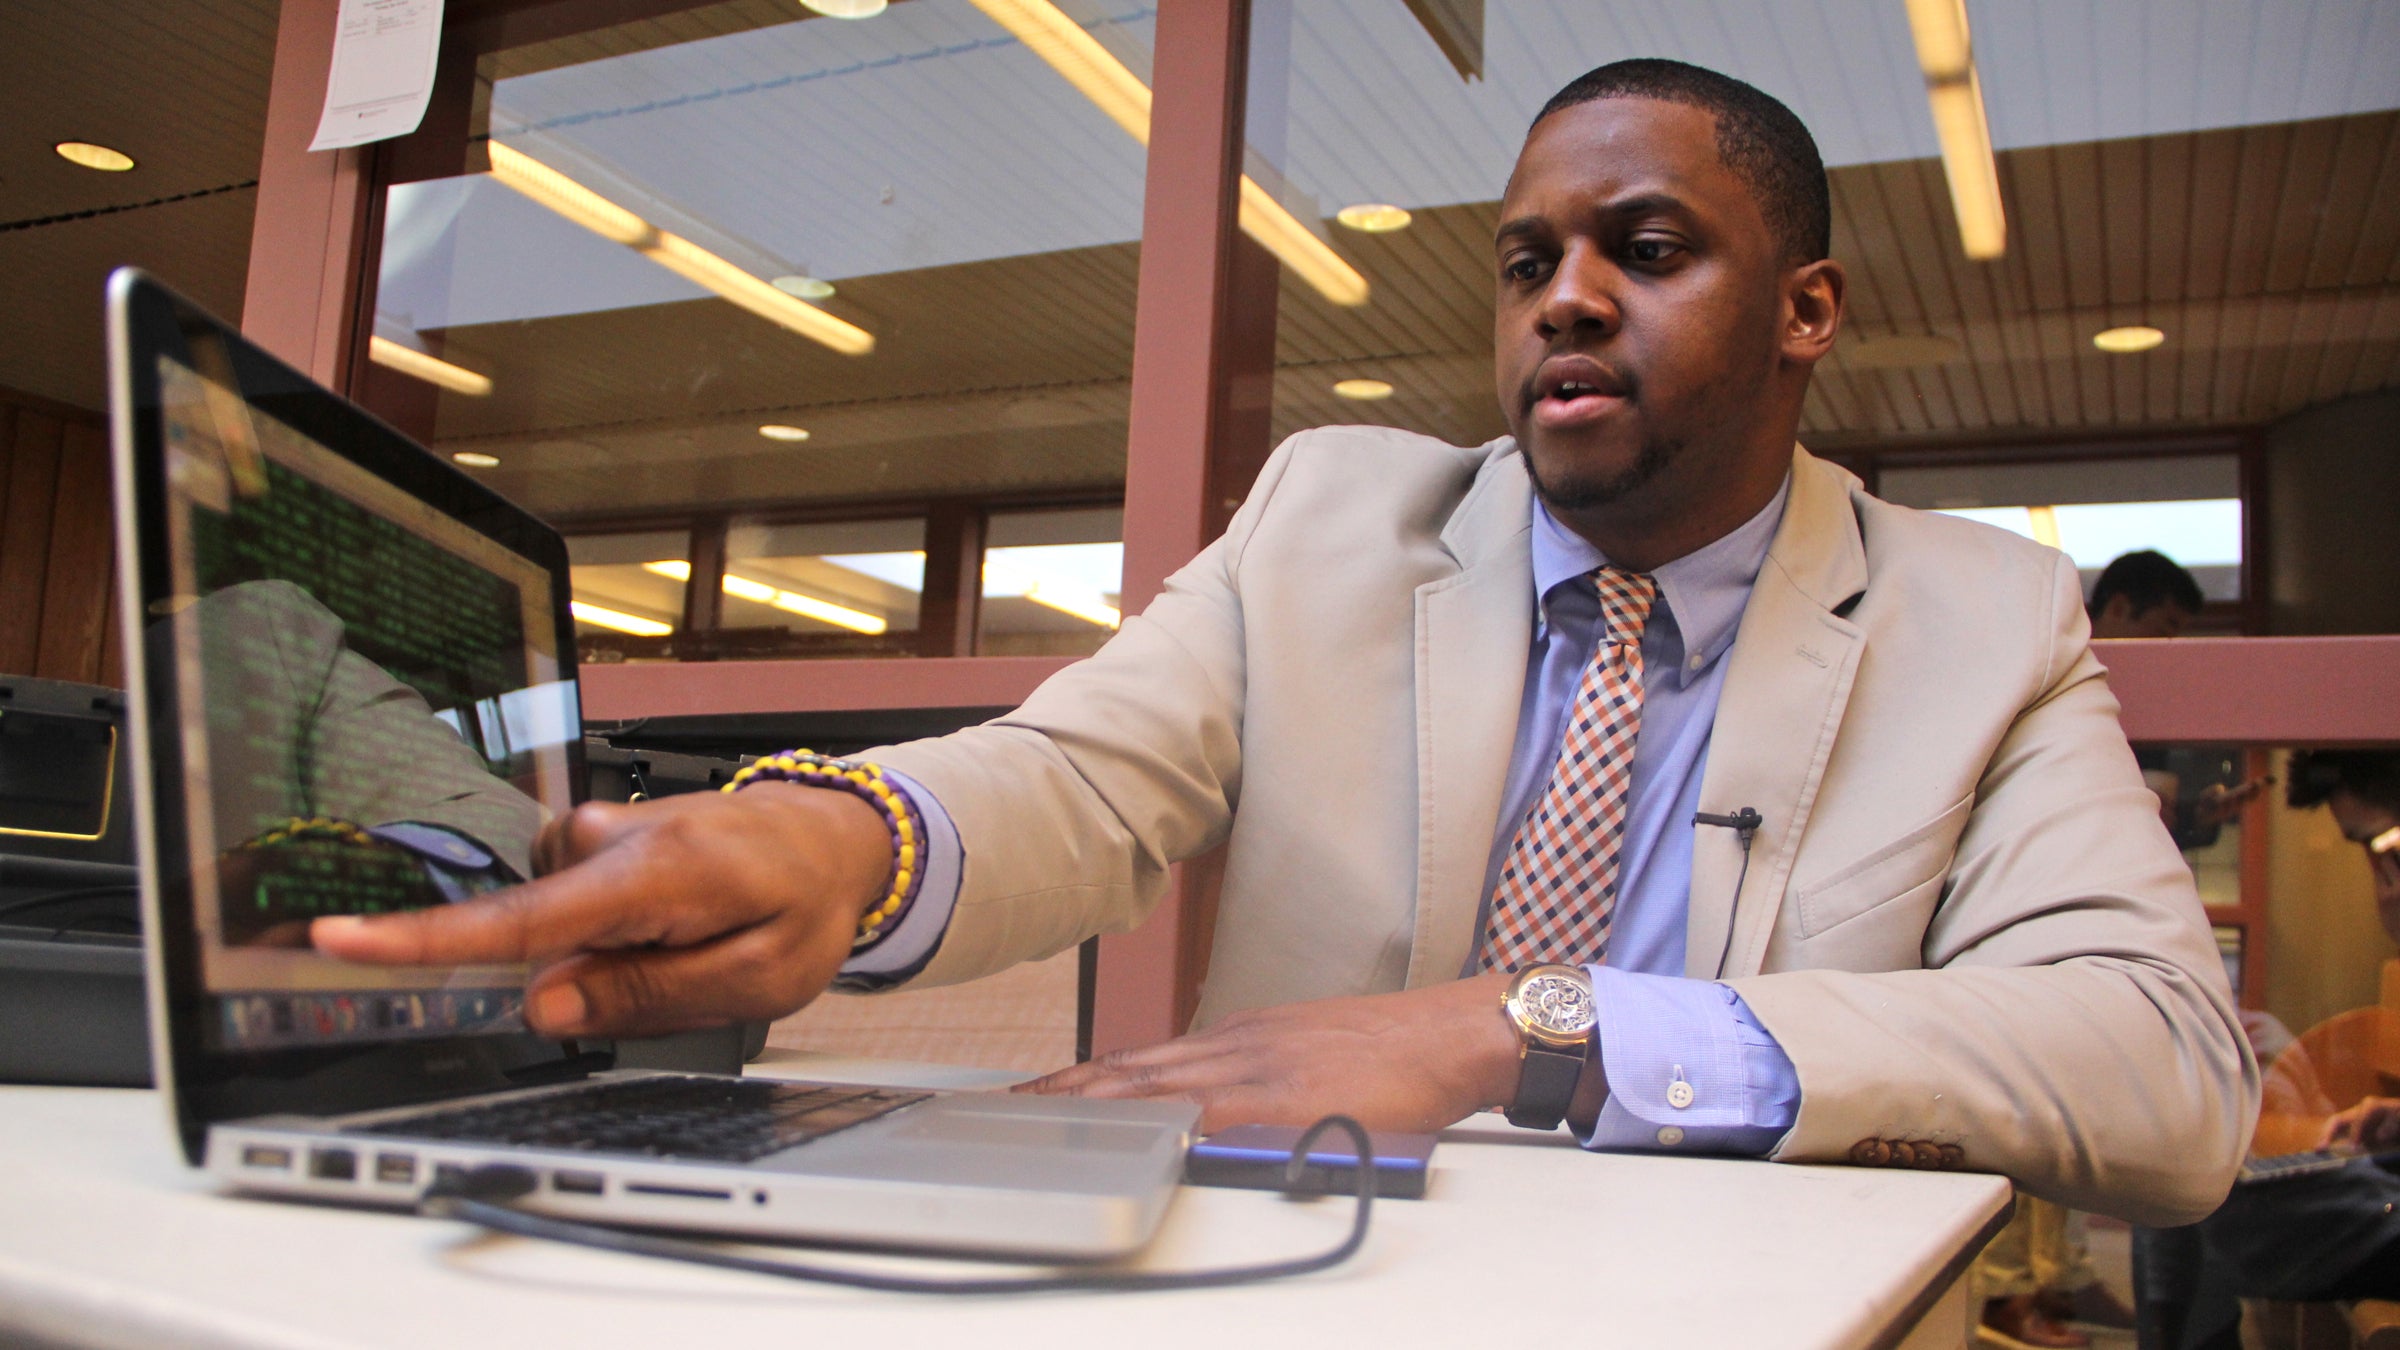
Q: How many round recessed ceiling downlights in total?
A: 8